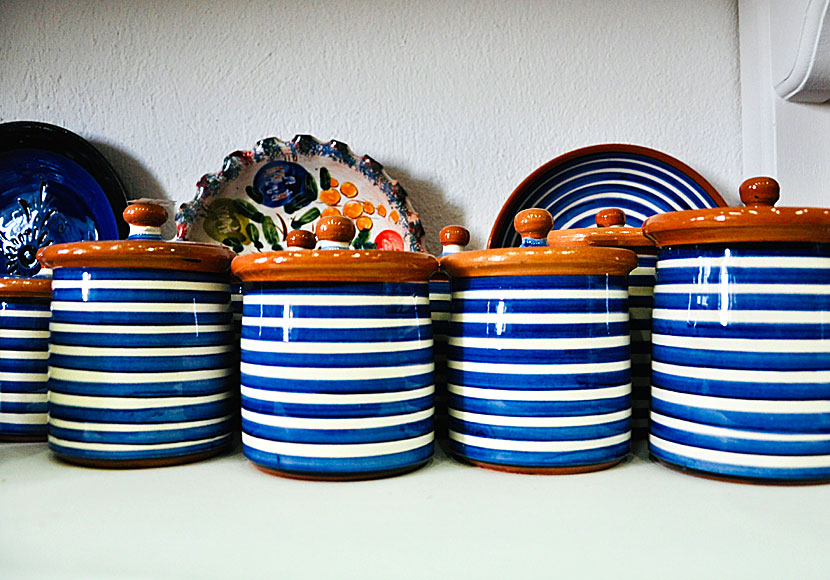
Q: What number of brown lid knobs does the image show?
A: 7